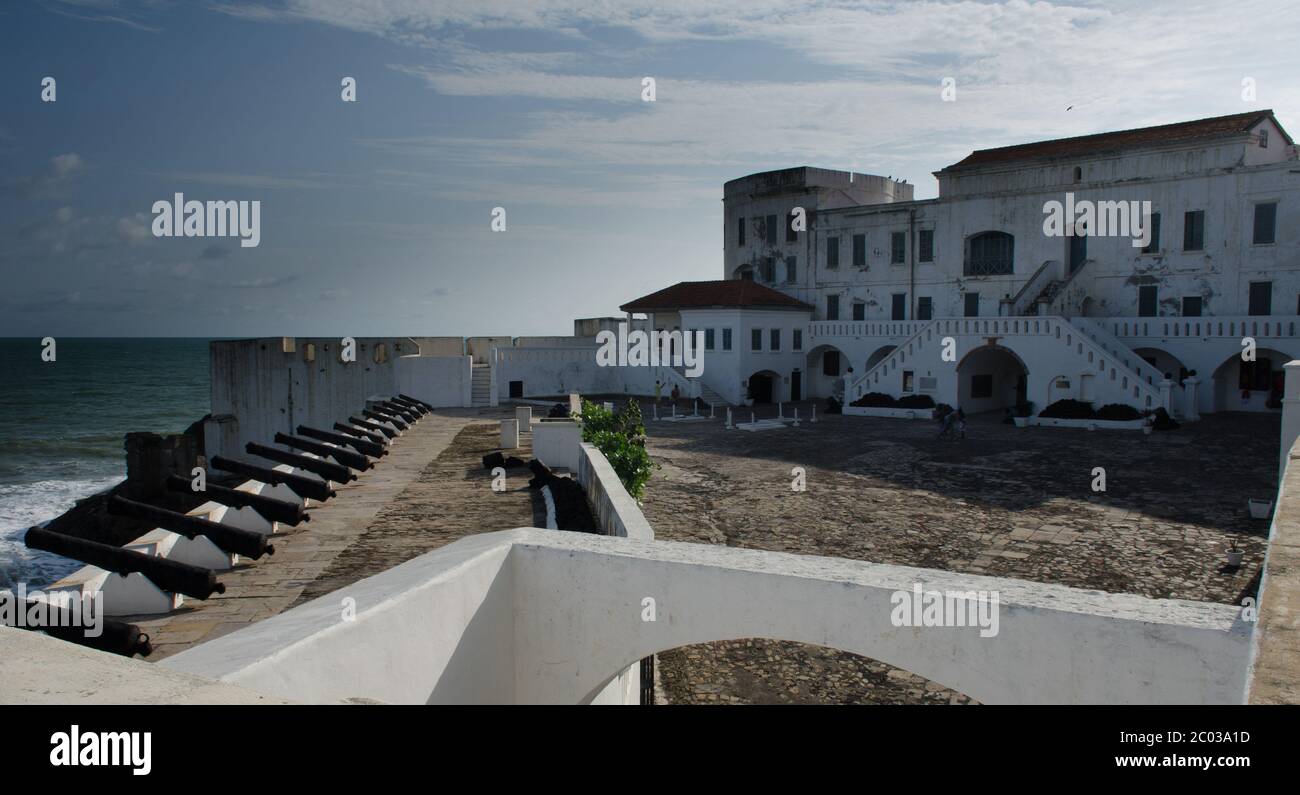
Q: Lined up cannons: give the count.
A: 15